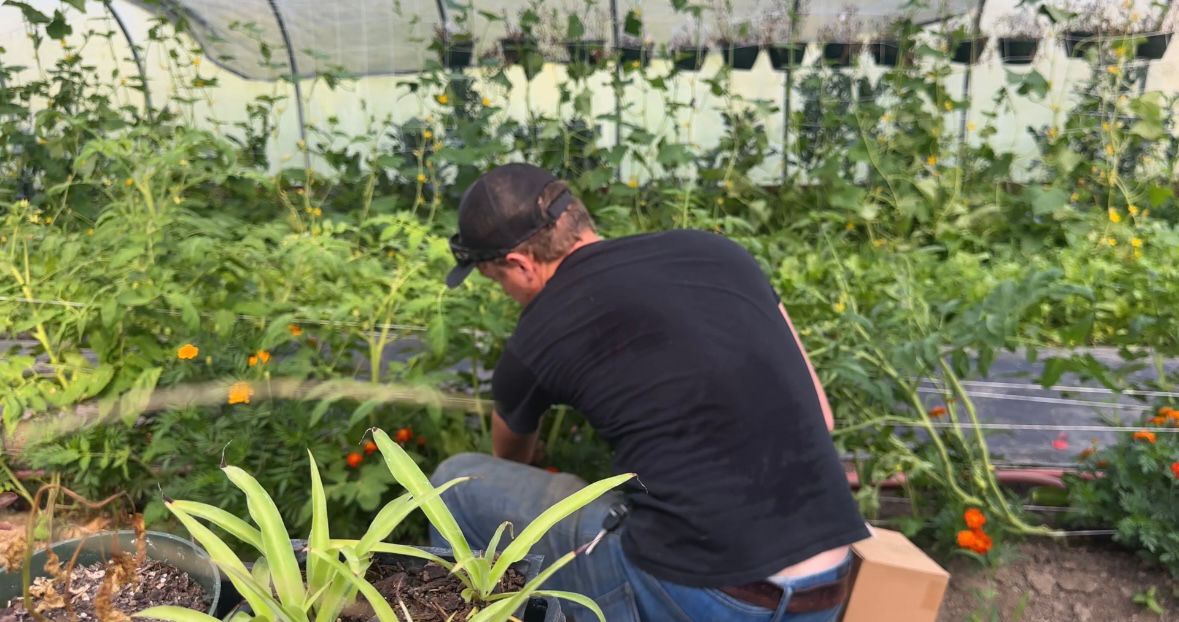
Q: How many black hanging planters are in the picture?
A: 13